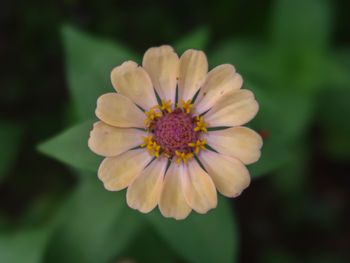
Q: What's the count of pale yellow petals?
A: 13